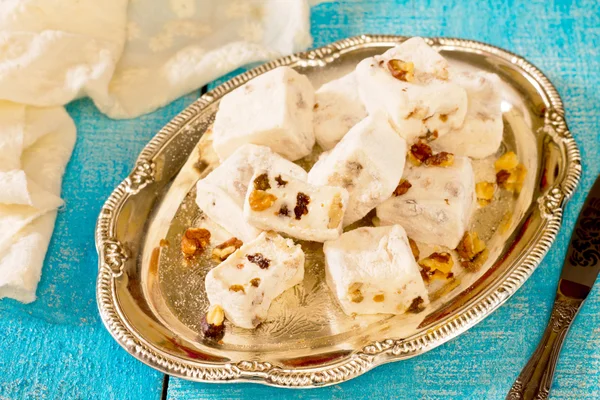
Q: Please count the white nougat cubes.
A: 10